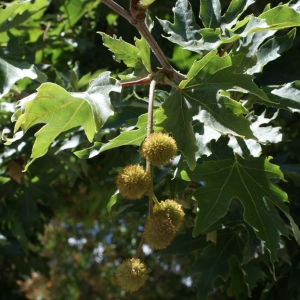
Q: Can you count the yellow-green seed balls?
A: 5